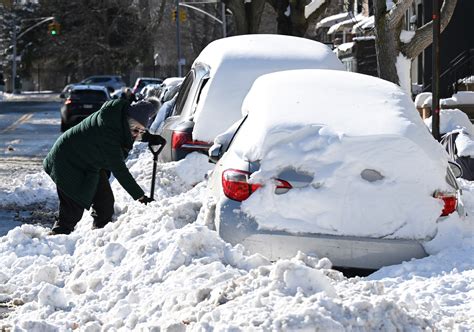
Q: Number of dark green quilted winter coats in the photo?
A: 1